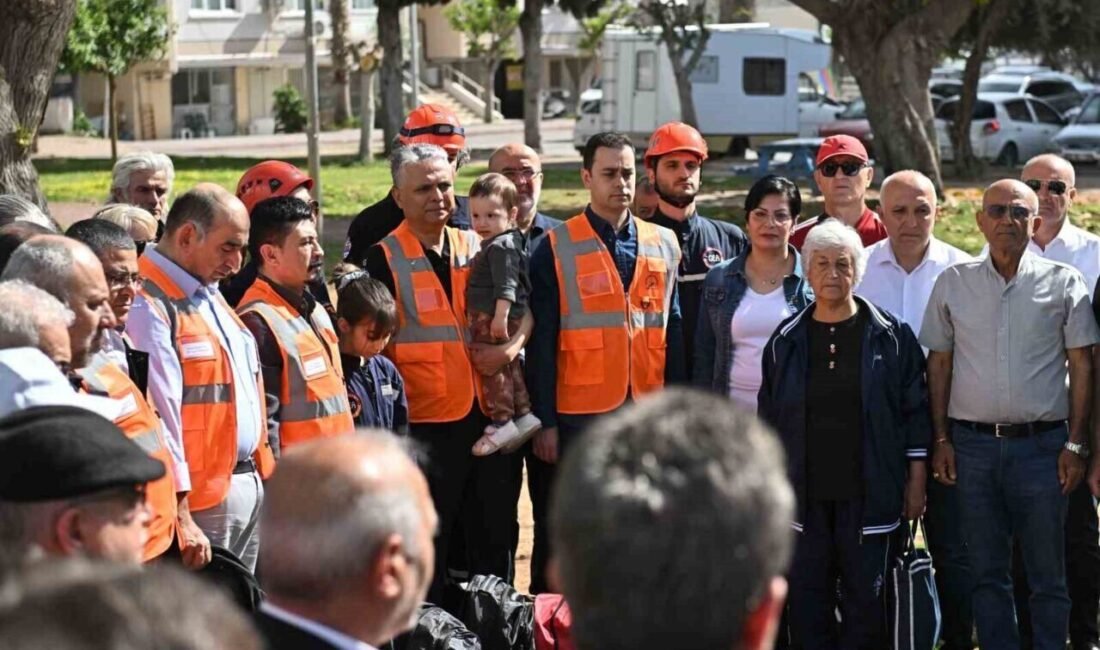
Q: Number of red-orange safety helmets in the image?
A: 3